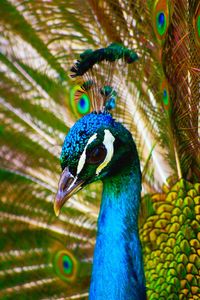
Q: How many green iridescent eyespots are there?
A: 5